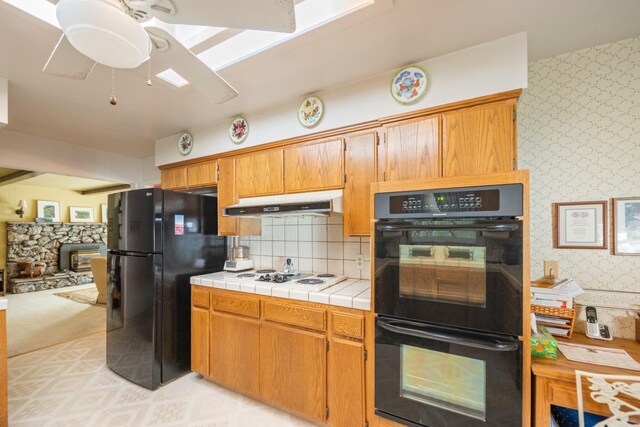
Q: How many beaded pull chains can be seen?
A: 2